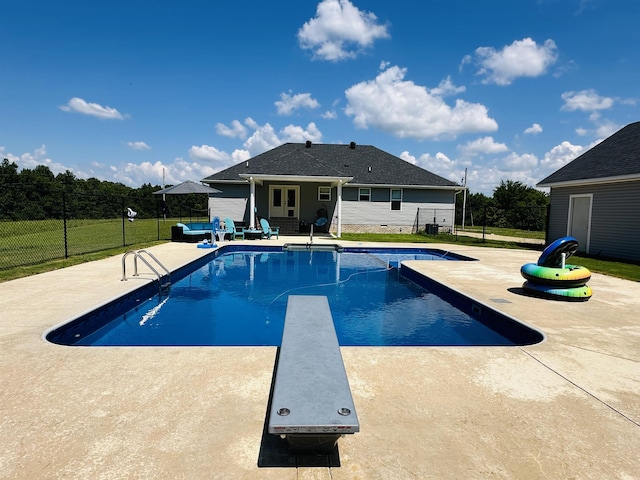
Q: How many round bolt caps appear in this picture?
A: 2